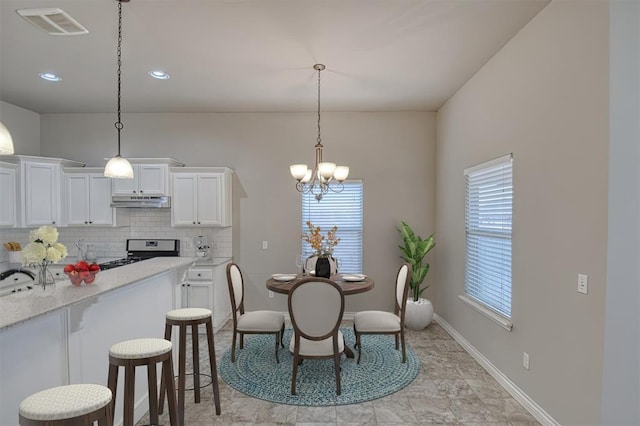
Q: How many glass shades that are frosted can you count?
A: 7